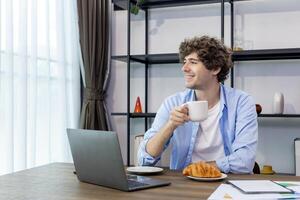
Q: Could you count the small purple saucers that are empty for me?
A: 0